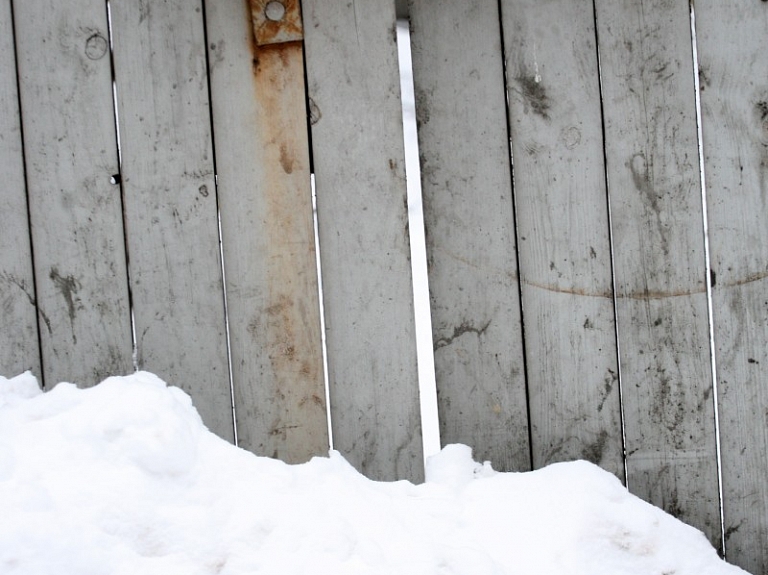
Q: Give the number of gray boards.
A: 9